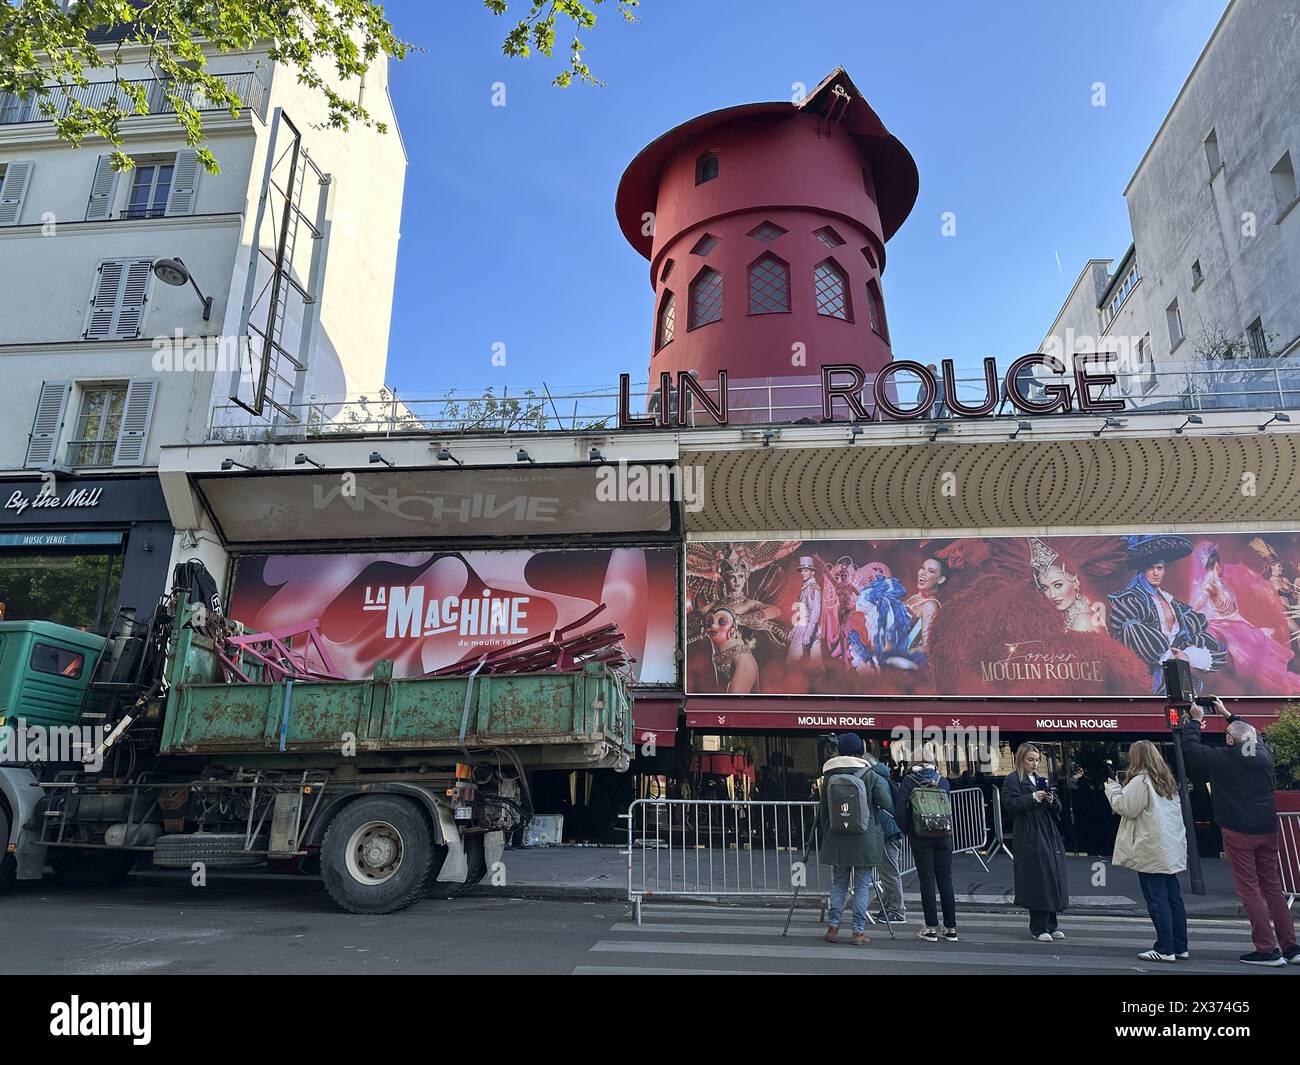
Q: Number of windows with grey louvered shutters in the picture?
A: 4